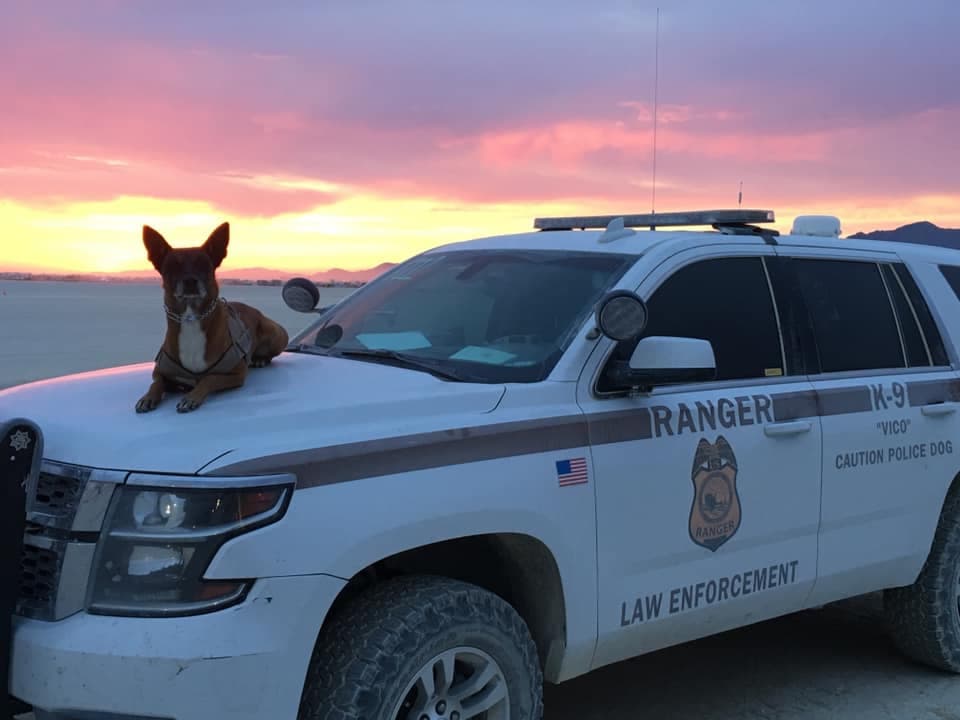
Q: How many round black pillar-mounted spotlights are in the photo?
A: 2